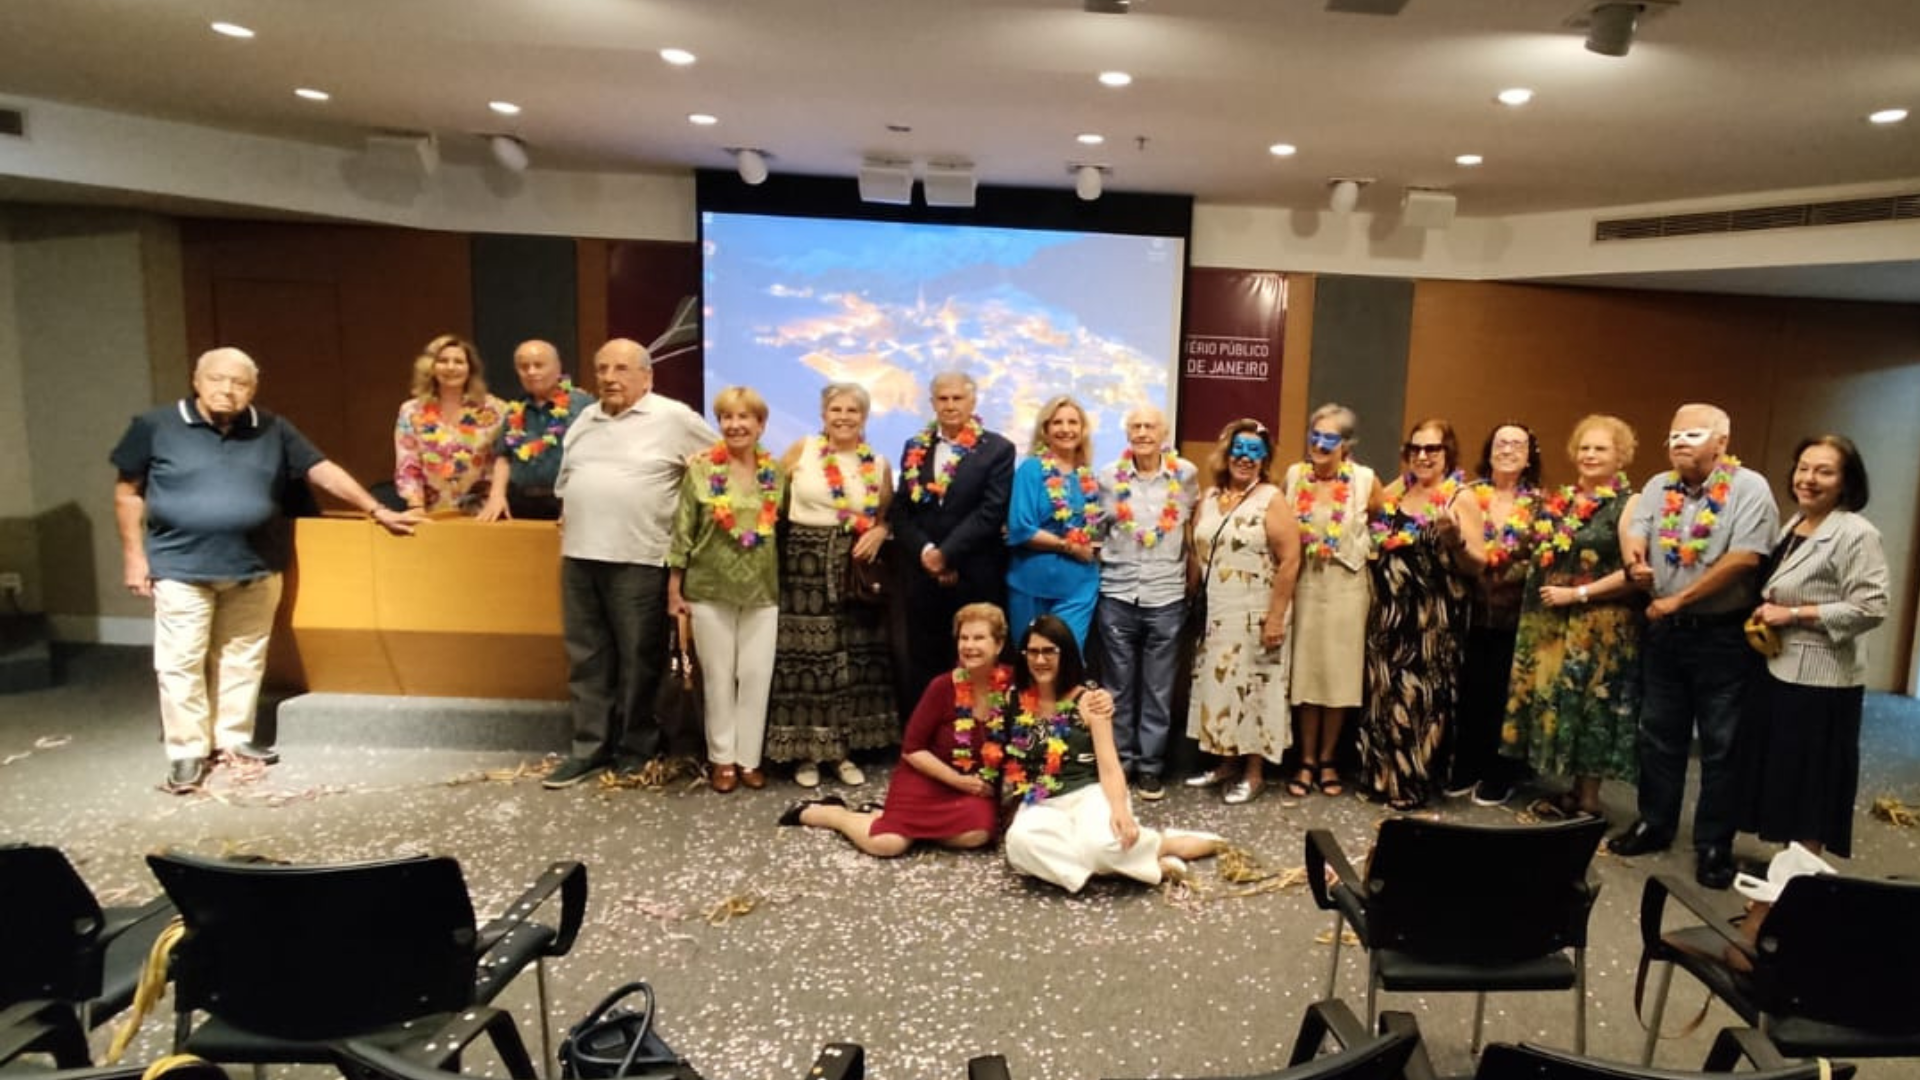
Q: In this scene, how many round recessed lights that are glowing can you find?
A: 11